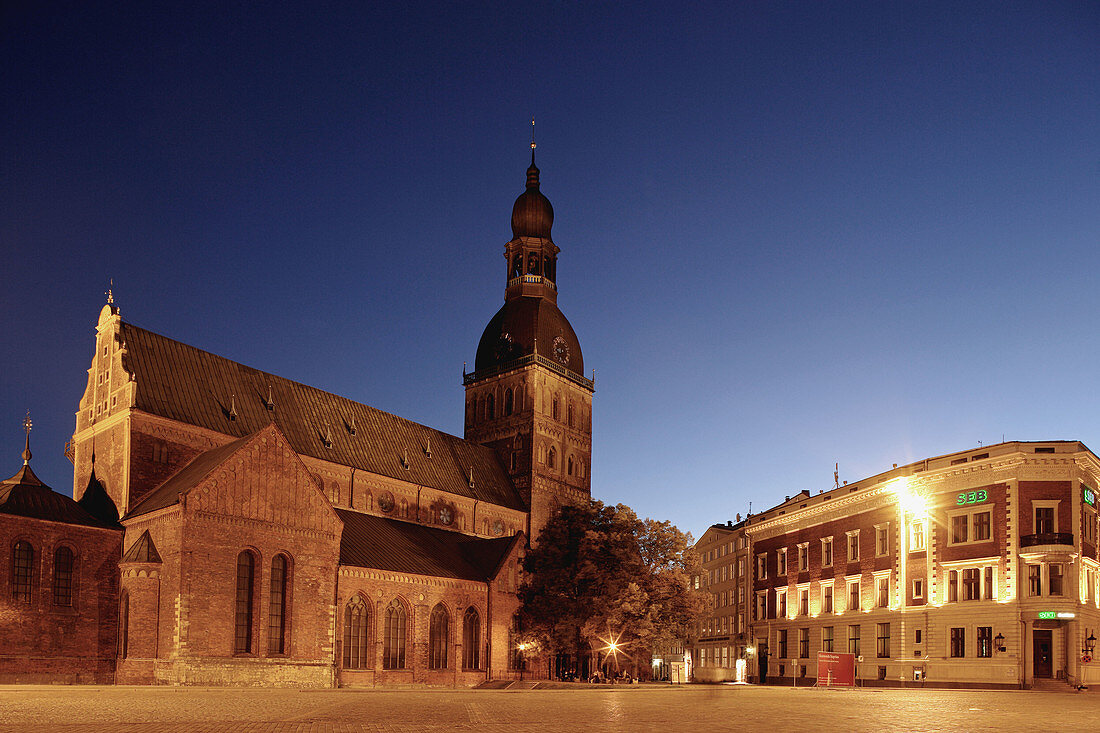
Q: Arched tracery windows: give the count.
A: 4